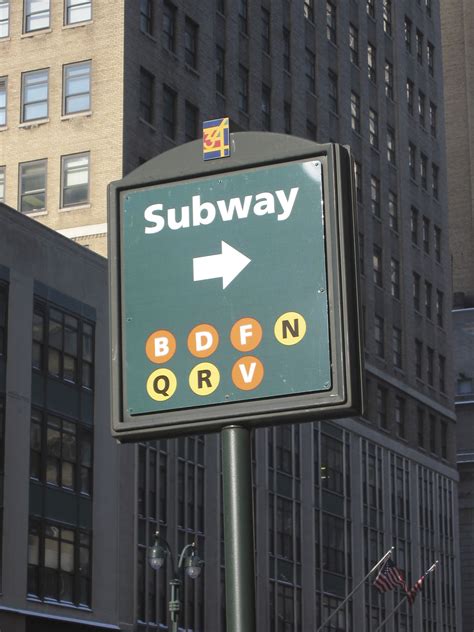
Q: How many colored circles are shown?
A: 7